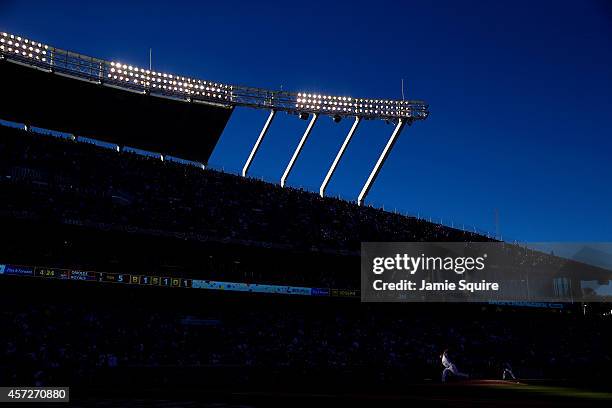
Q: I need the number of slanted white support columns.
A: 4